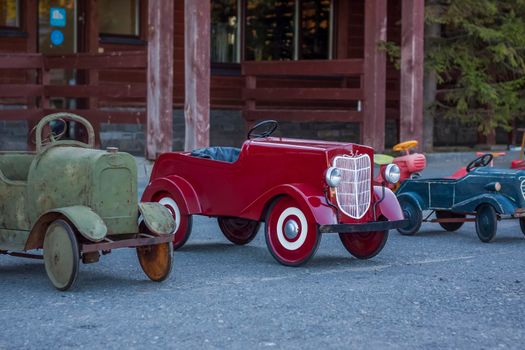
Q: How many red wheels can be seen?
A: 4